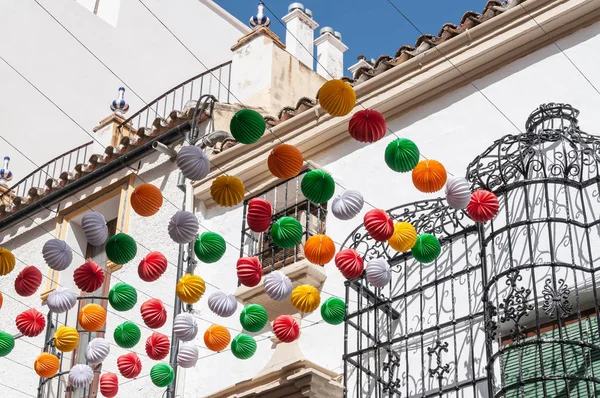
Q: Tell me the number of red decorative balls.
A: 15